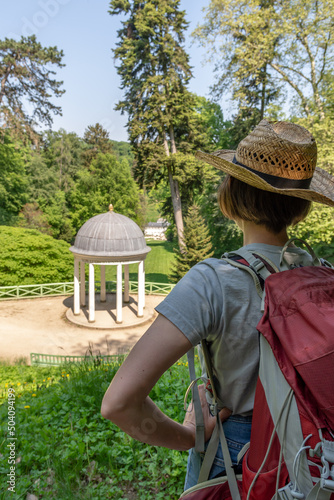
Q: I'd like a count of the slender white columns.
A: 8